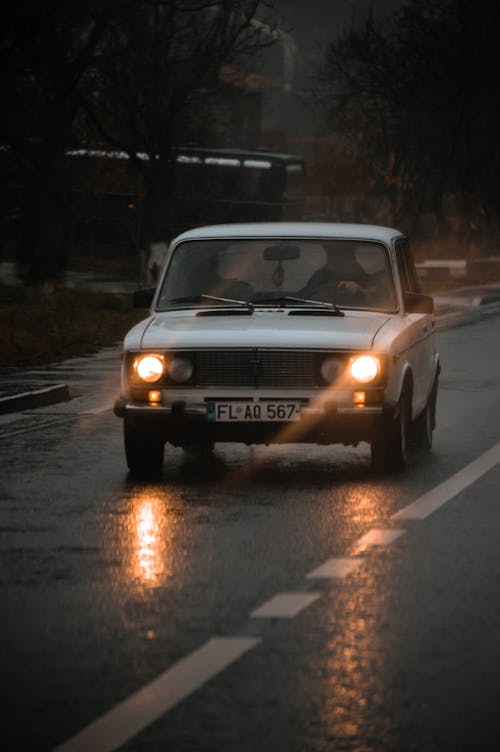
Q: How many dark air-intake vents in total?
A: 2